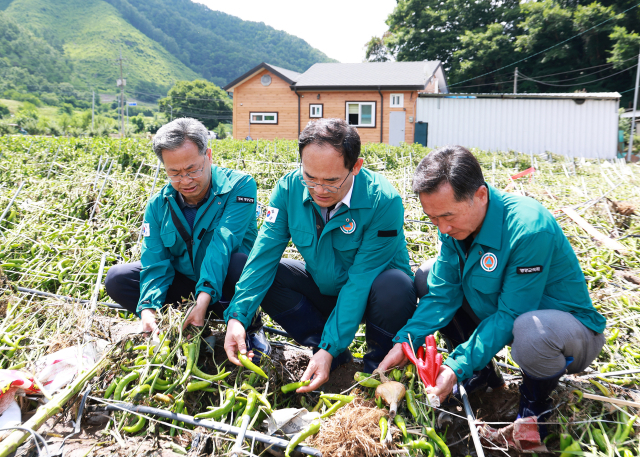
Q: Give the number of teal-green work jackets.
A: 3